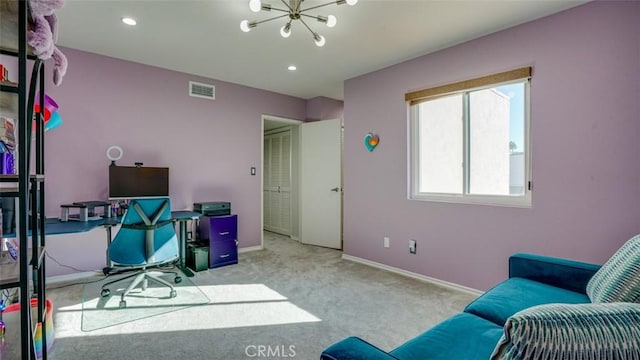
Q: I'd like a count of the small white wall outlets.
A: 2